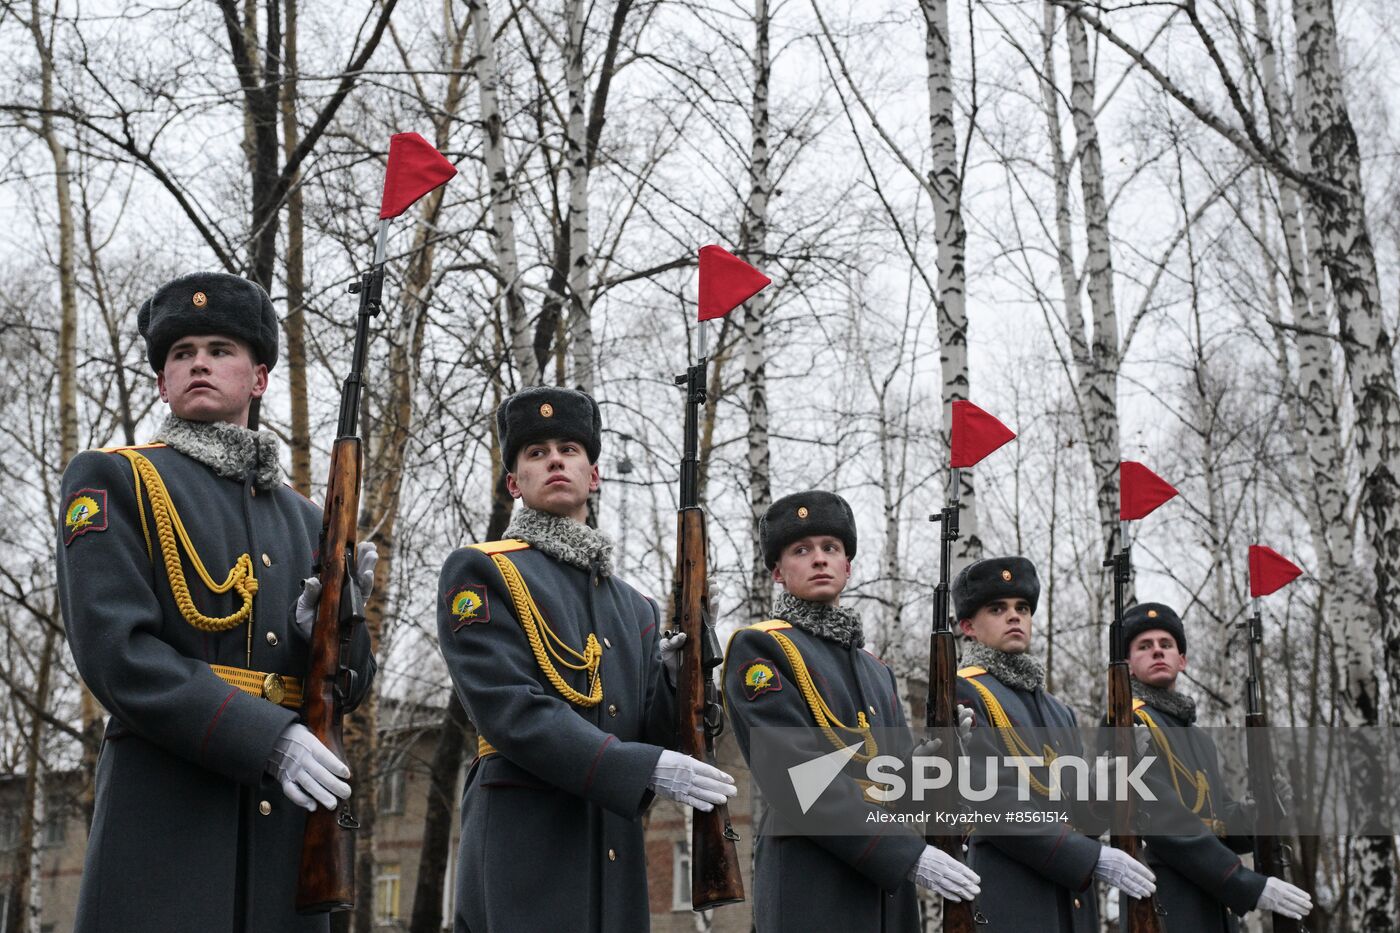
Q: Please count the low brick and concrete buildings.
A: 1